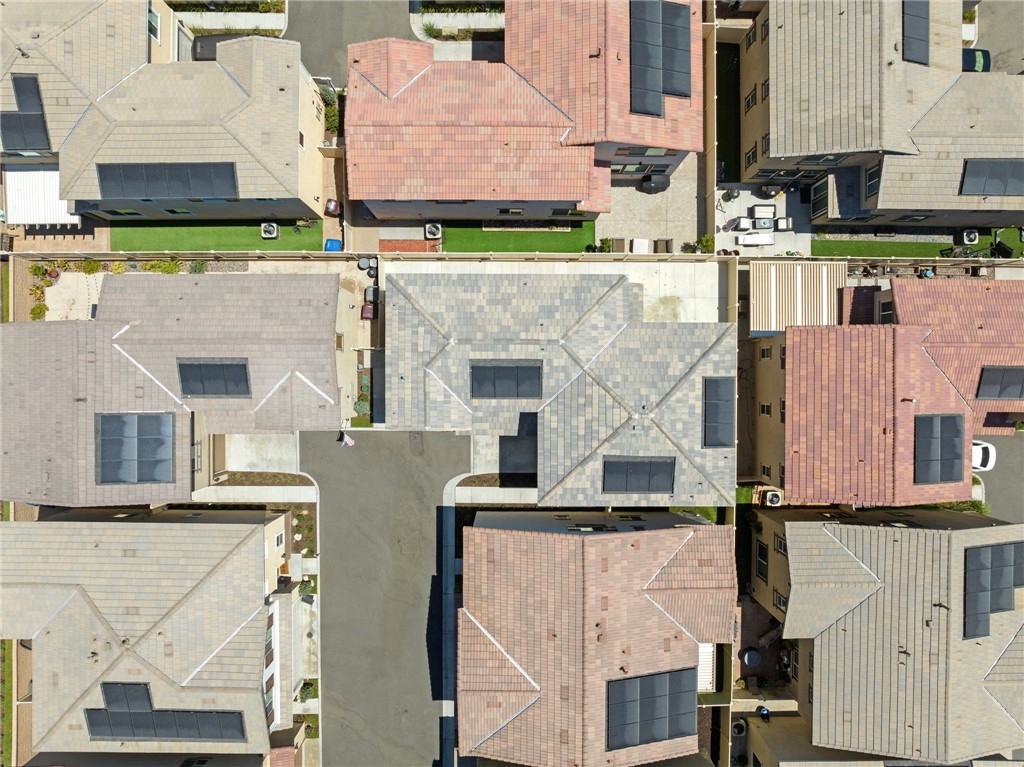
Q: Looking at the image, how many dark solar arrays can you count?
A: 15